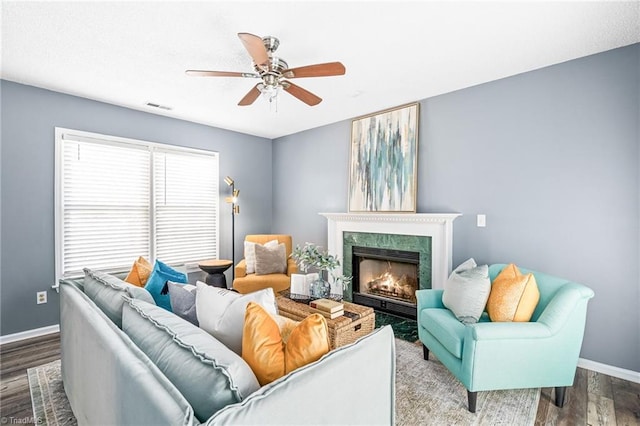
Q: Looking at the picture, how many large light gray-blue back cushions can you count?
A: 2